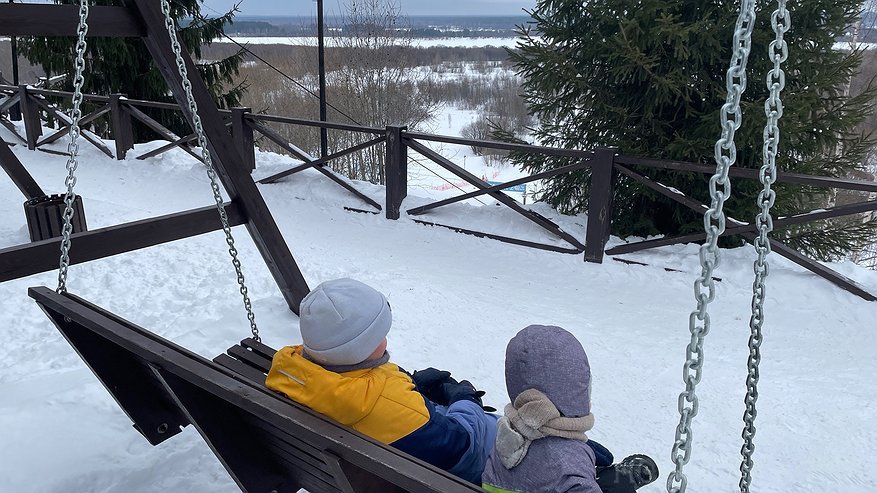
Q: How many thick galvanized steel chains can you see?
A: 4